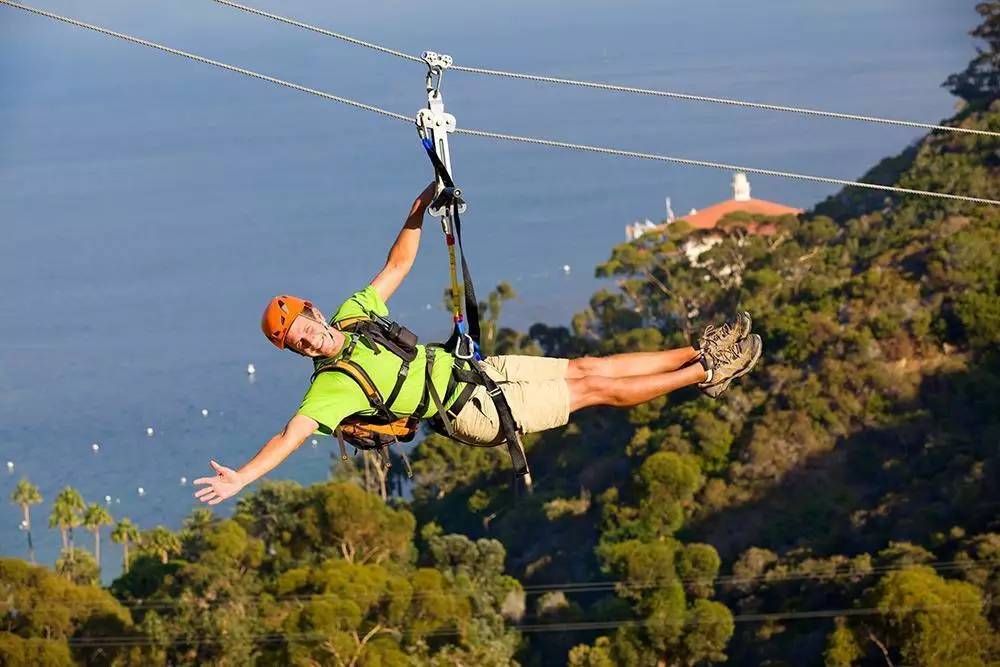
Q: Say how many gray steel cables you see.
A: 2